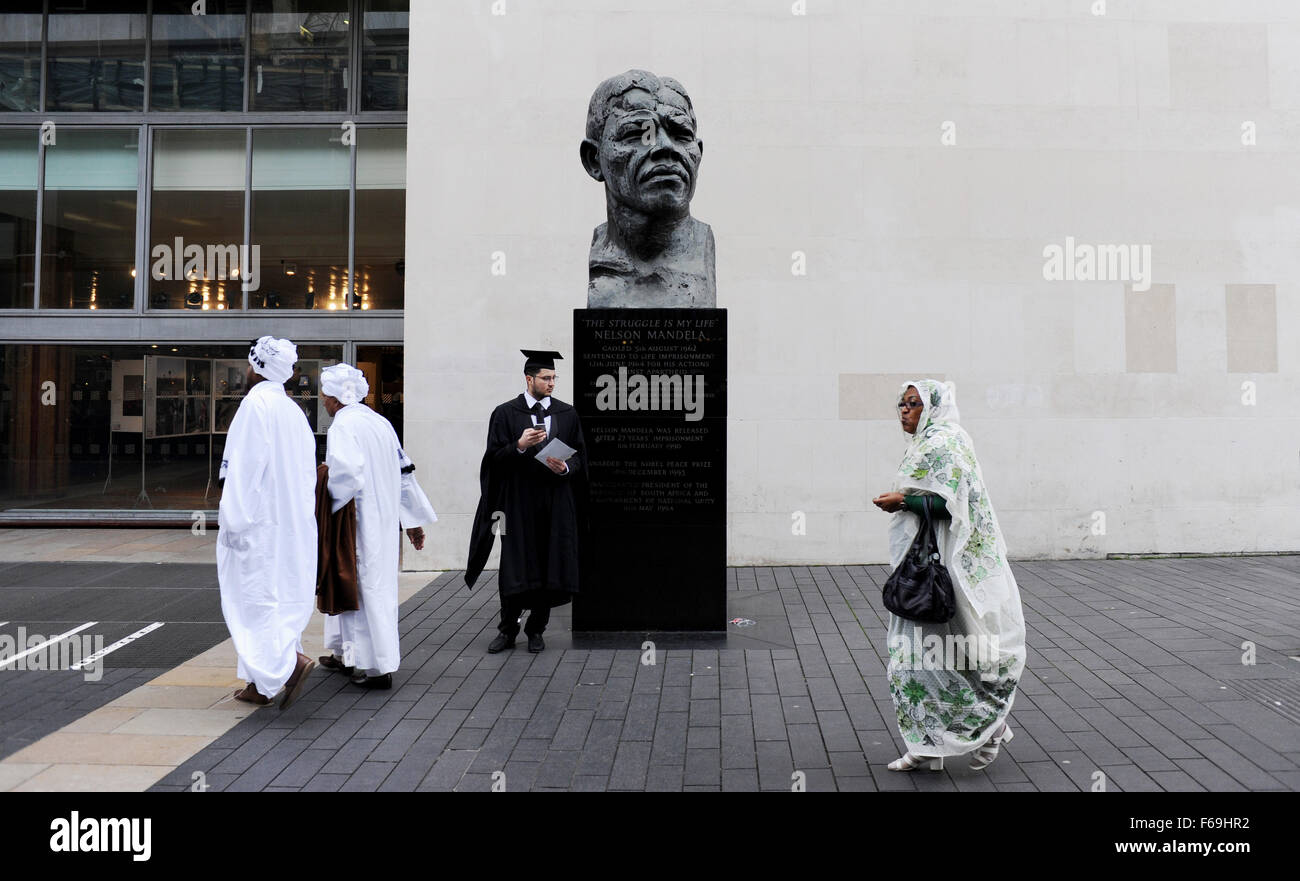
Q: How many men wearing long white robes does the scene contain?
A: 2